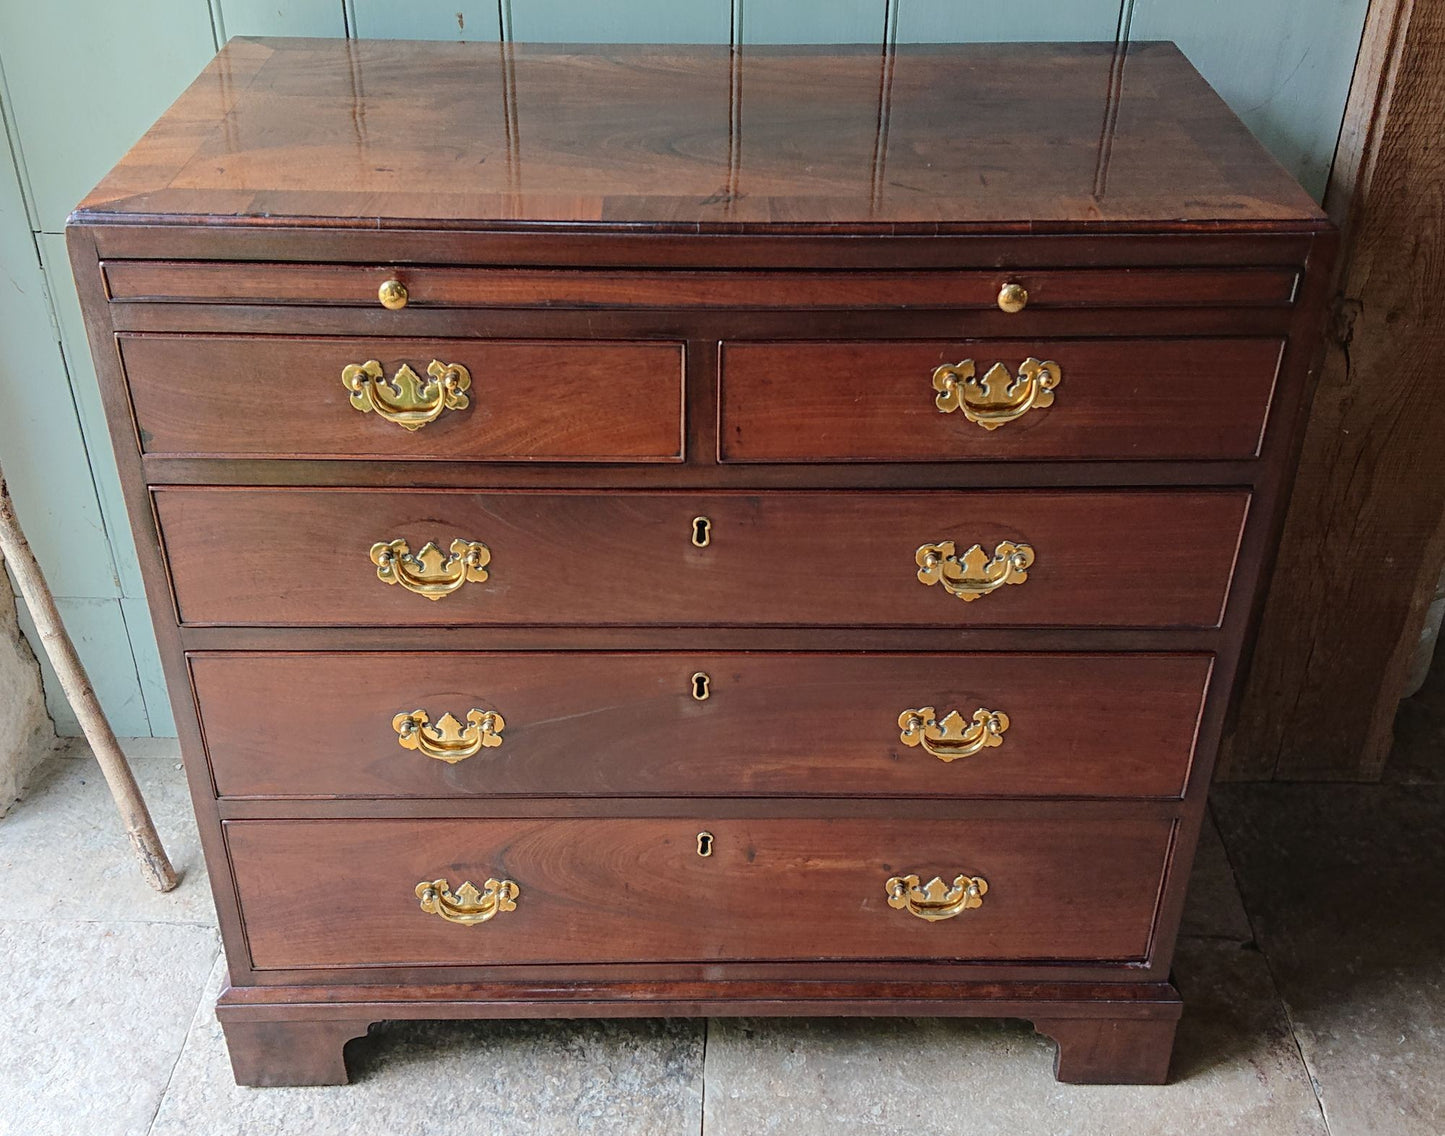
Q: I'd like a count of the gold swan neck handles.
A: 8